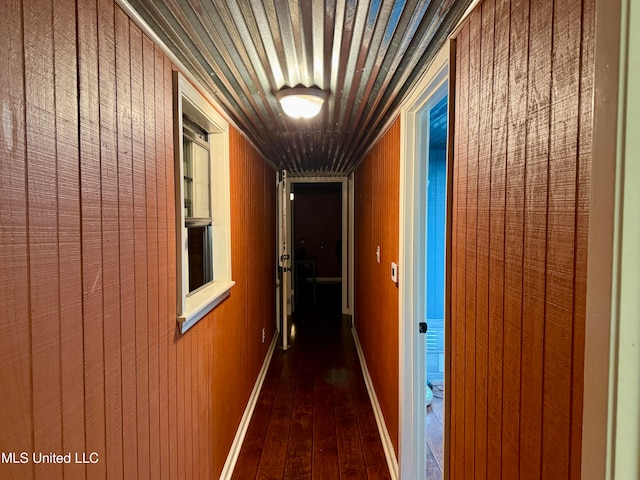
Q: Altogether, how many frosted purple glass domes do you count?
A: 0